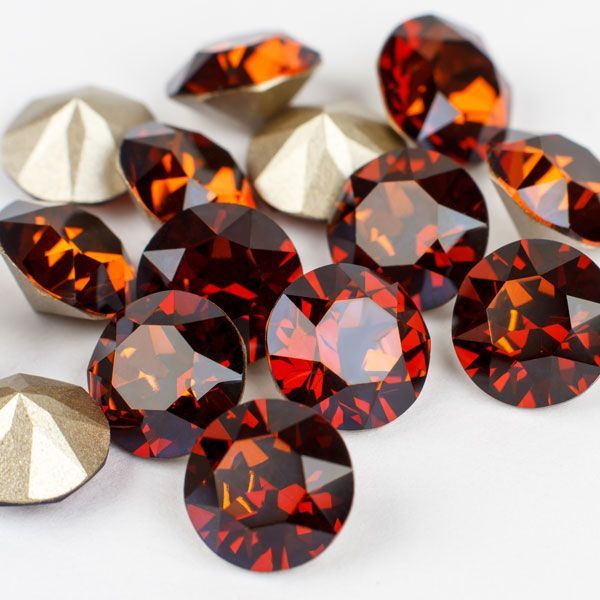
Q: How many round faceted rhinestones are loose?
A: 14